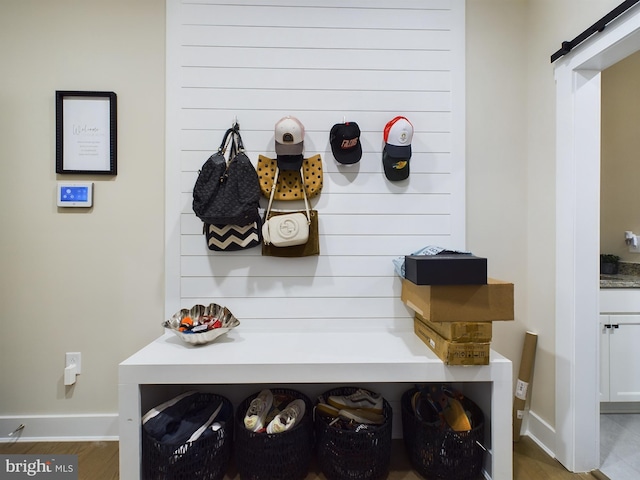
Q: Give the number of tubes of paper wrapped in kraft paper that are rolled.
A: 1